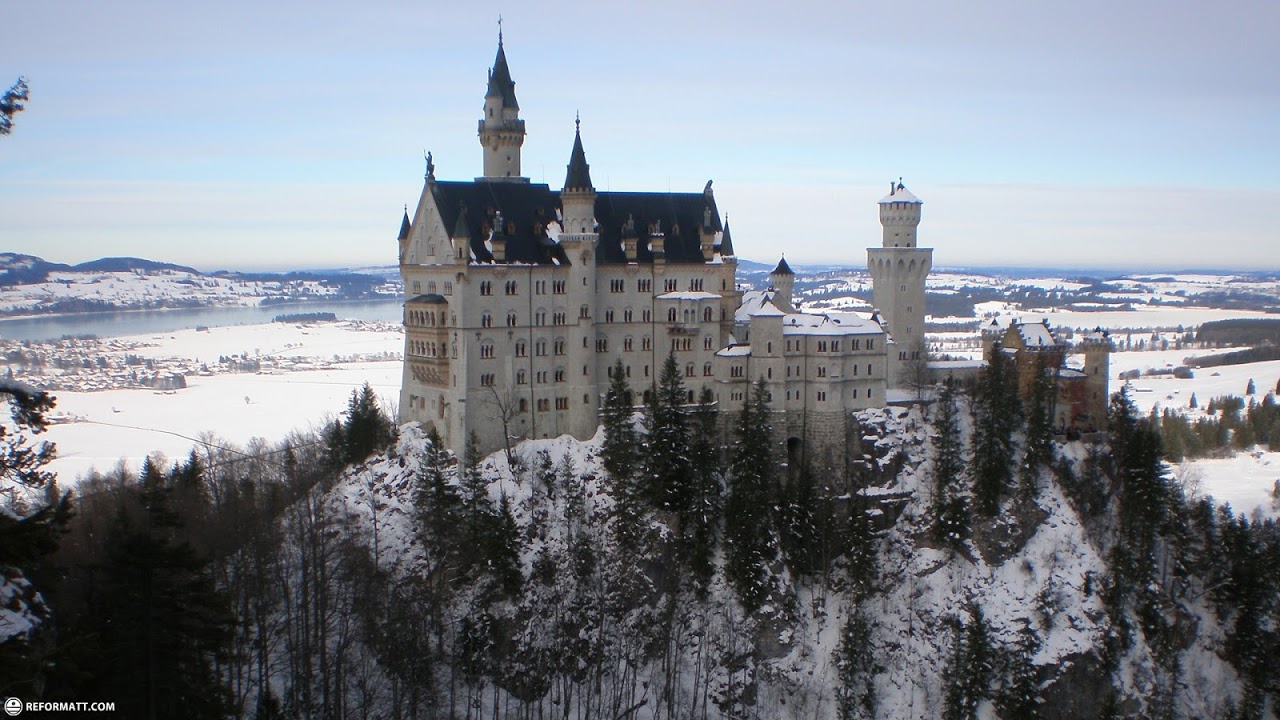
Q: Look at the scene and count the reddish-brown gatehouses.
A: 1